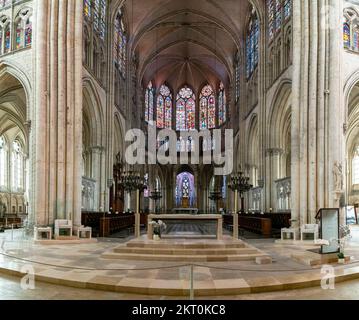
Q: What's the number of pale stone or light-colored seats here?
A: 5